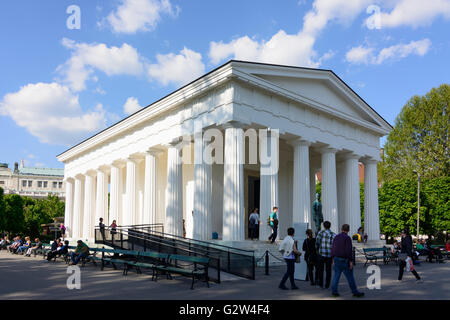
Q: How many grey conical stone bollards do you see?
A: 0